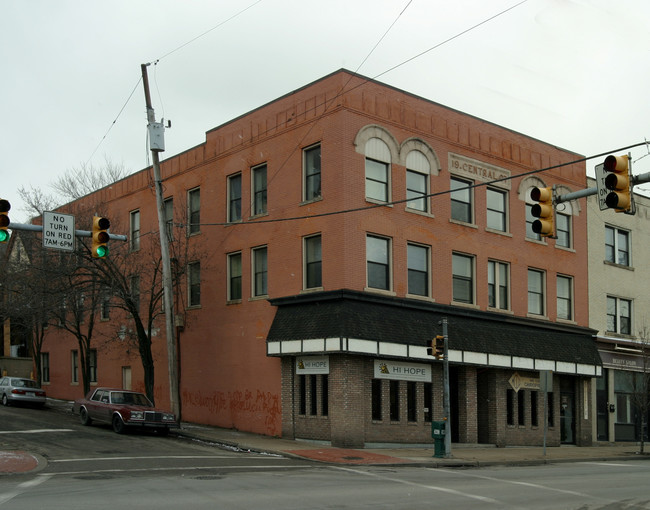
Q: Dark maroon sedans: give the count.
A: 1